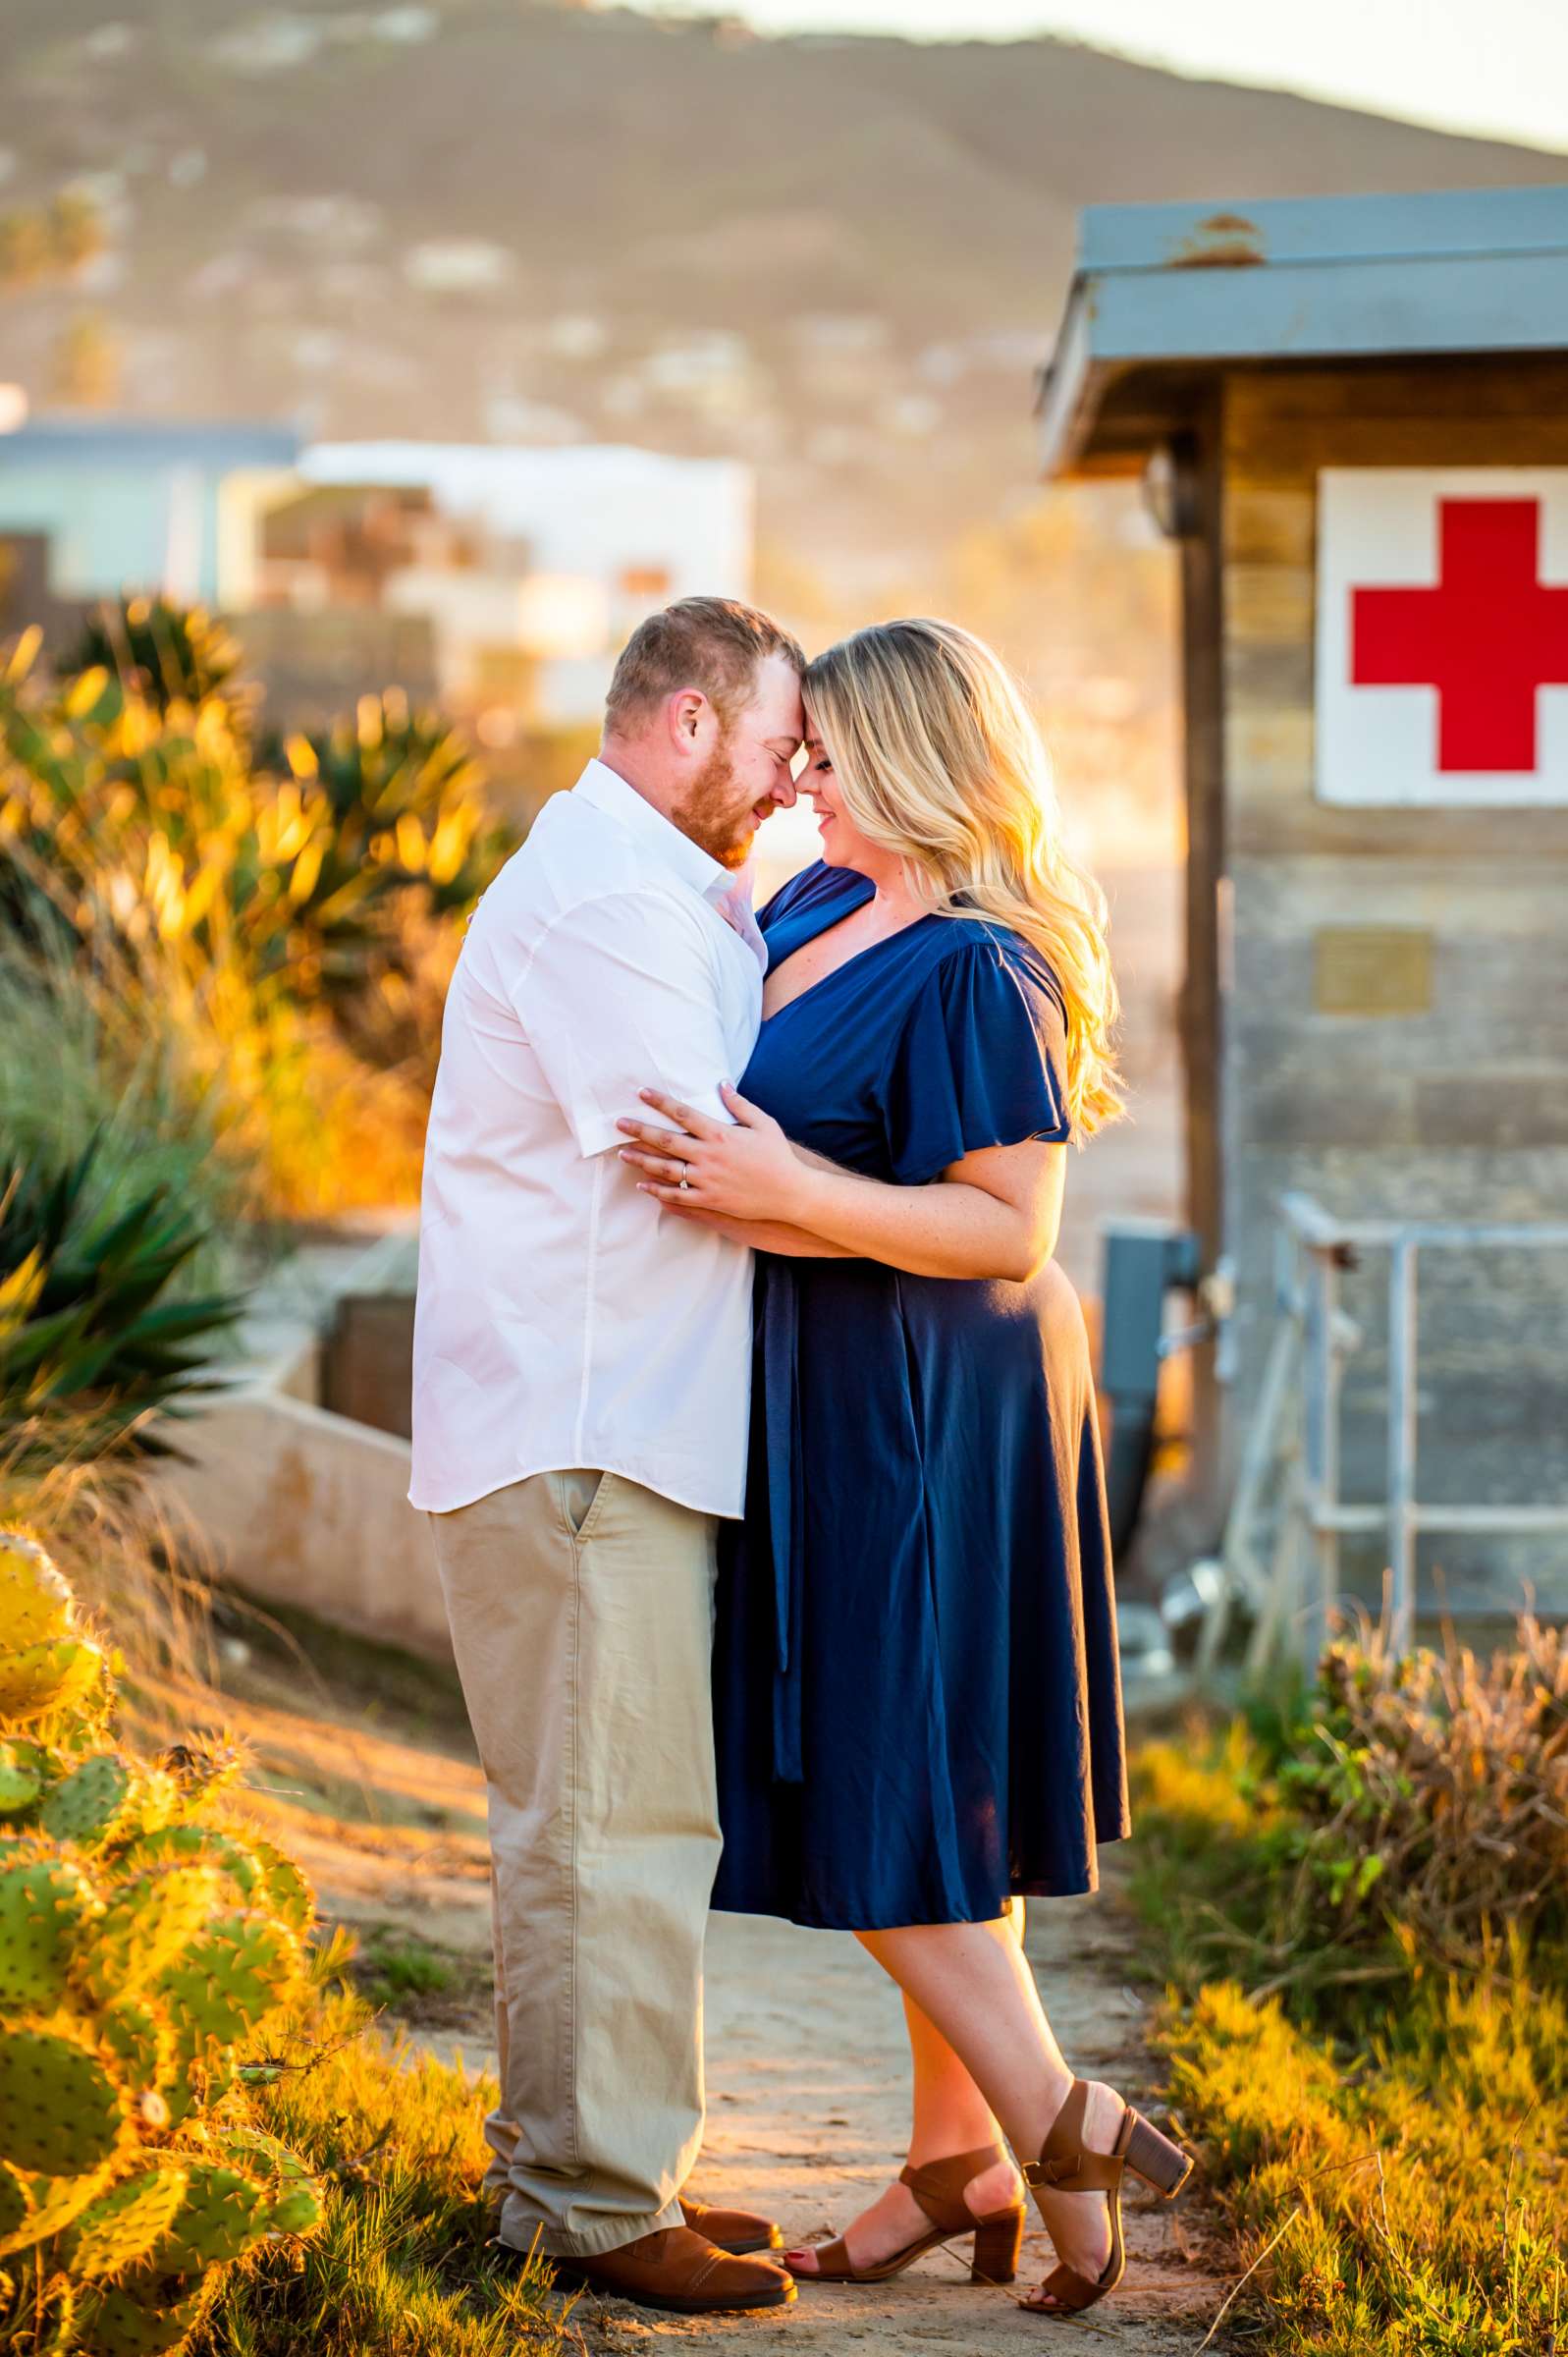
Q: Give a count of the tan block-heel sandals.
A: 2